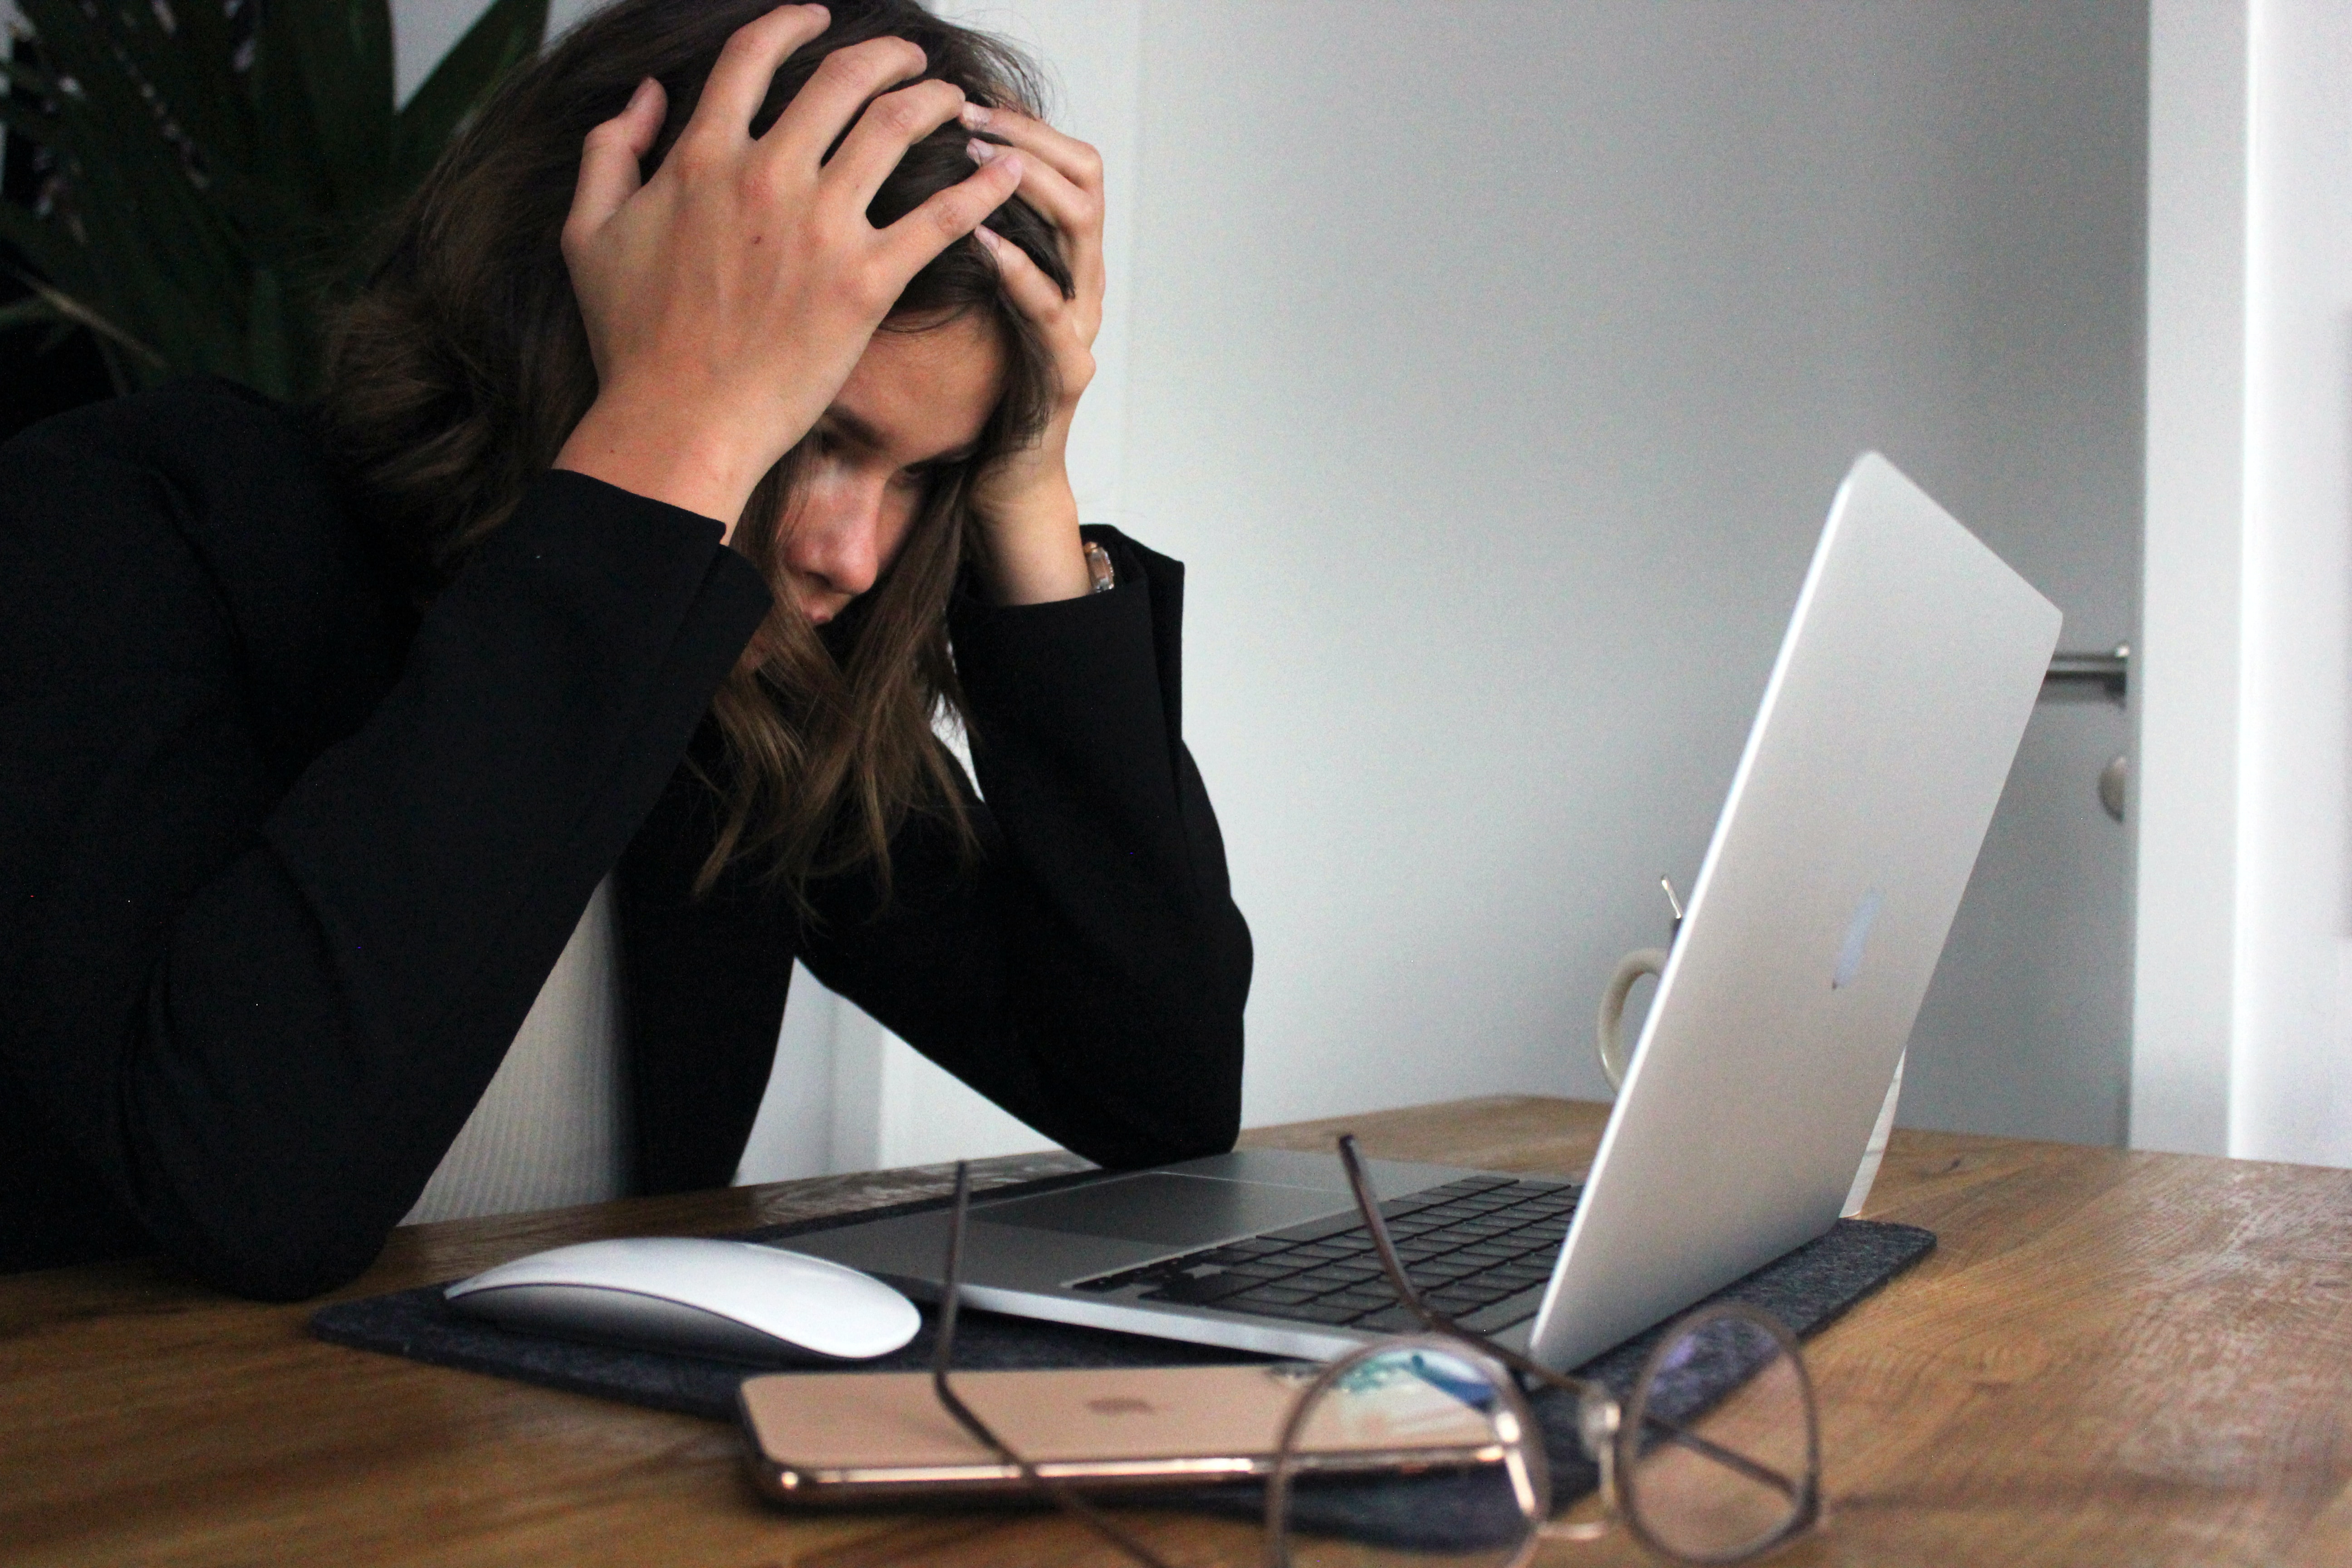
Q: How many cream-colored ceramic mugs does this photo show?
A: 1